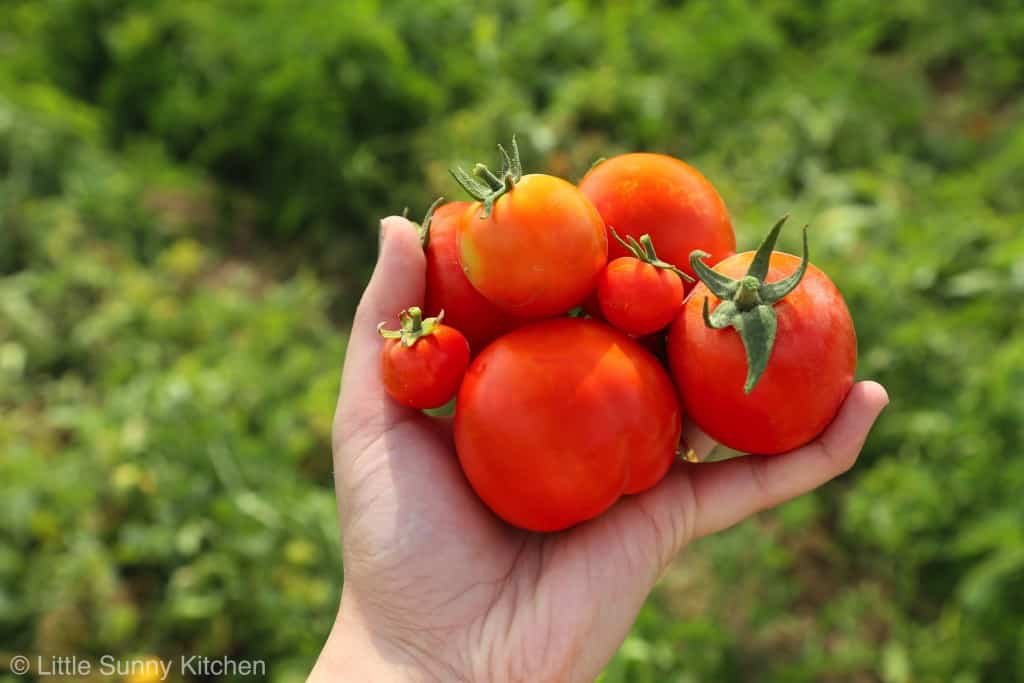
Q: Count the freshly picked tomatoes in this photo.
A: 7